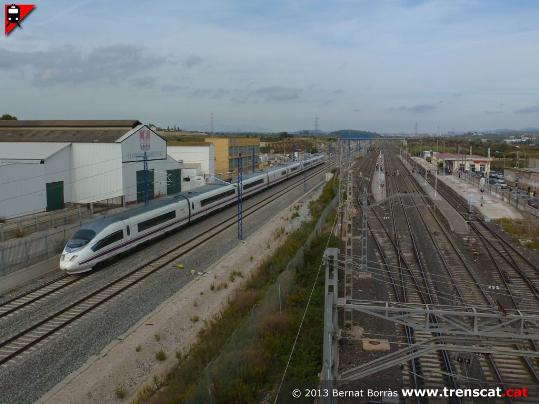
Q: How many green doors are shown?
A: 3